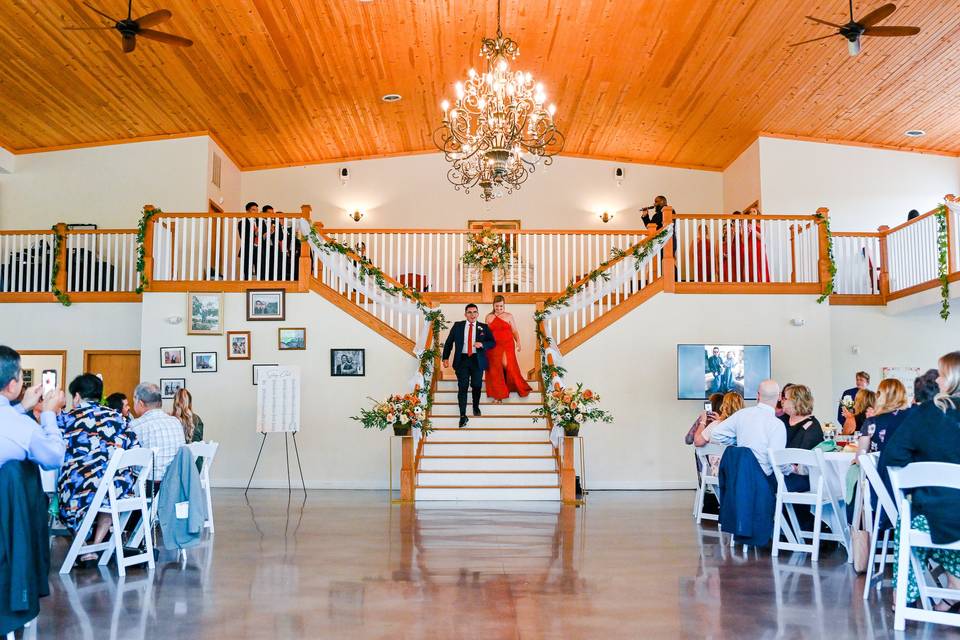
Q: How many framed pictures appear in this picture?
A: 9